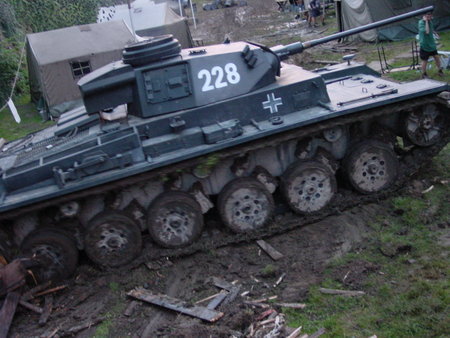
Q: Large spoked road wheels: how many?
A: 6